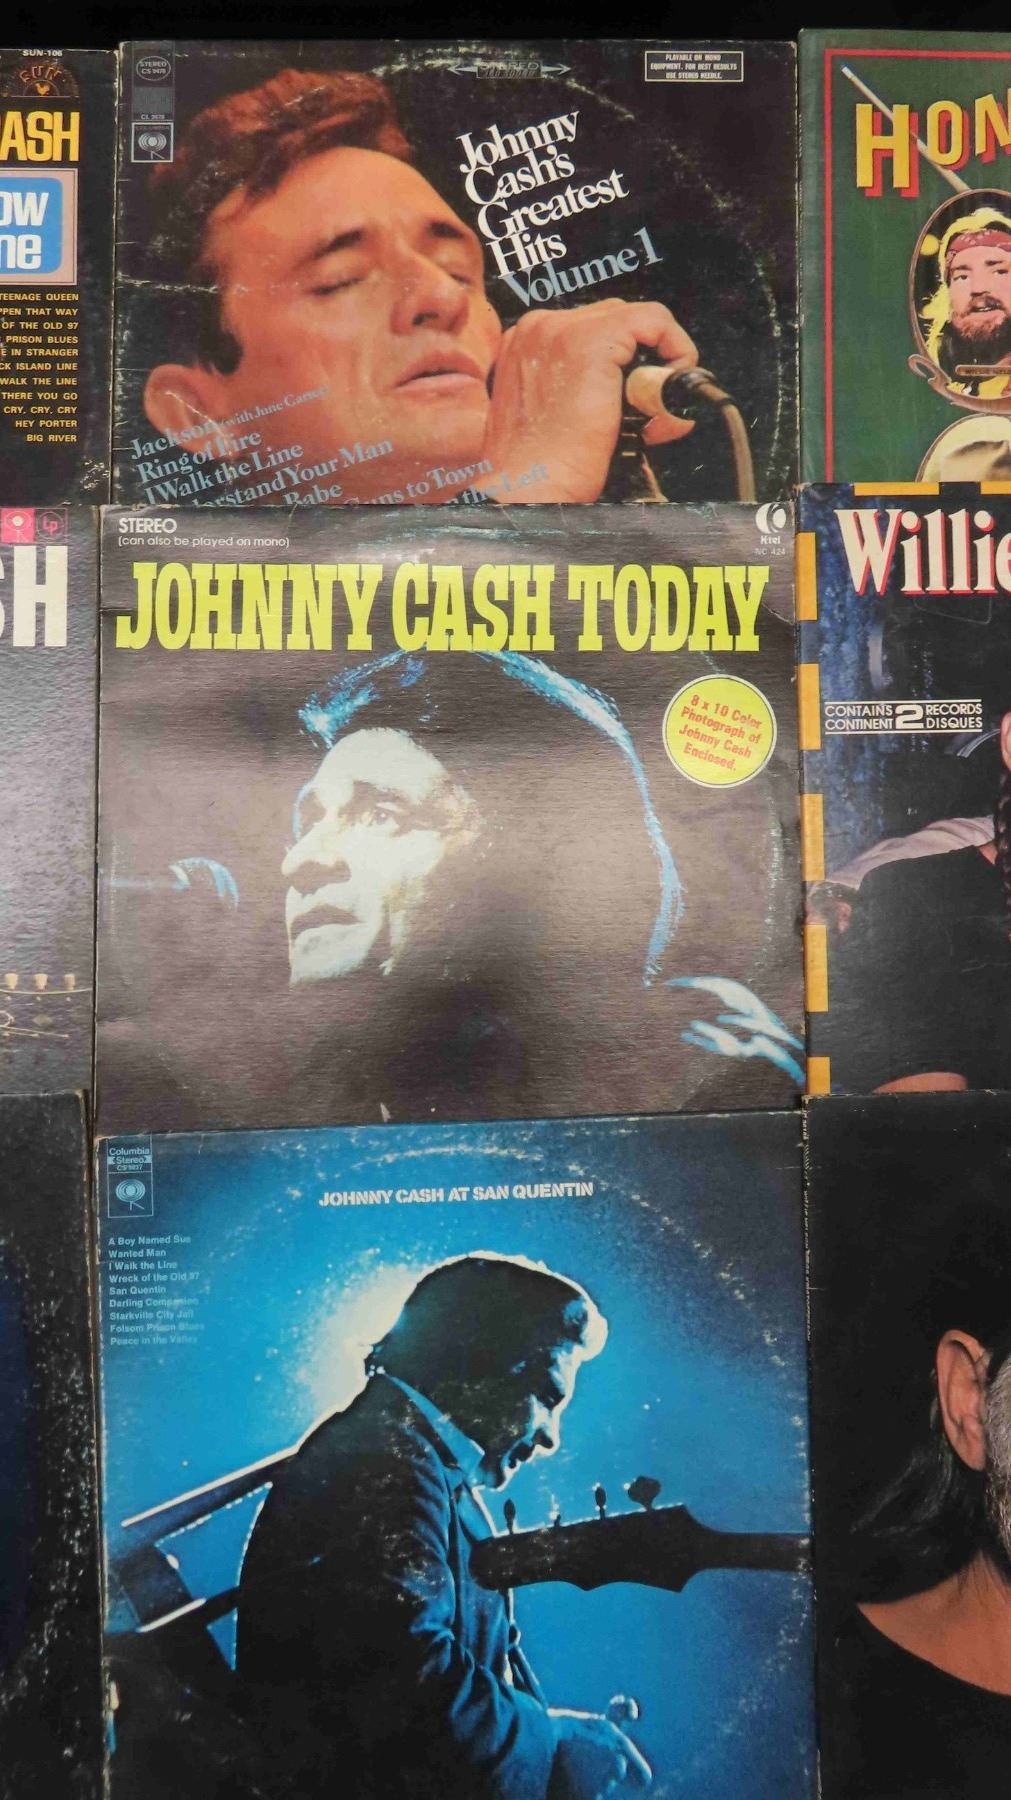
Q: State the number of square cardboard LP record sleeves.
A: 9